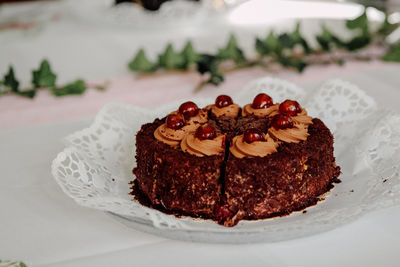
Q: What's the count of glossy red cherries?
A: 8